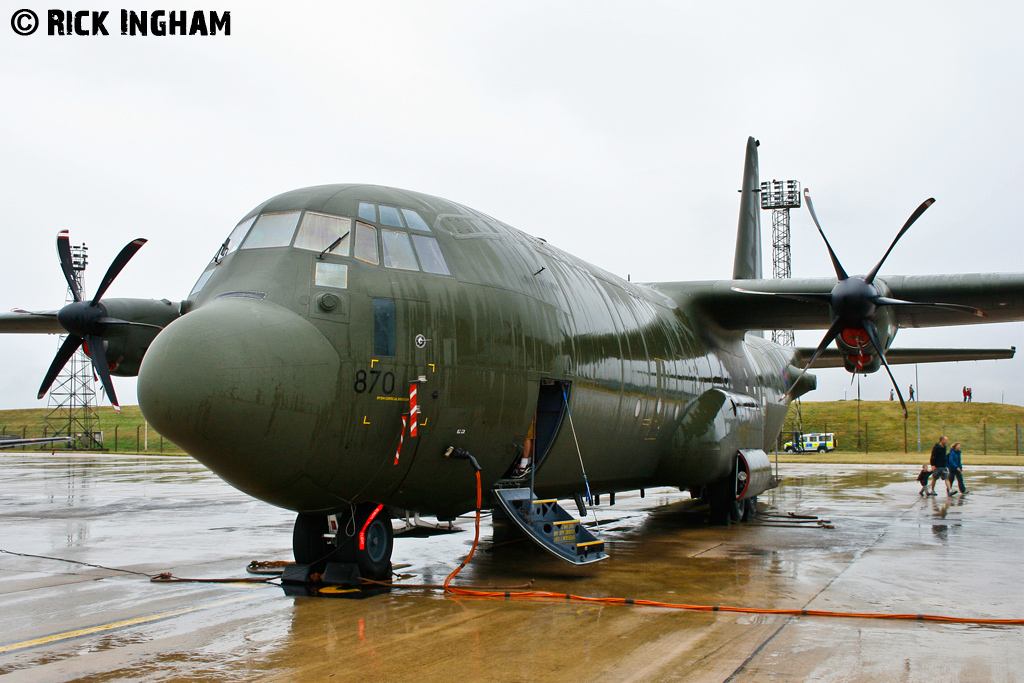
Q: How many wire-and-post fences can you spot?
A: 1